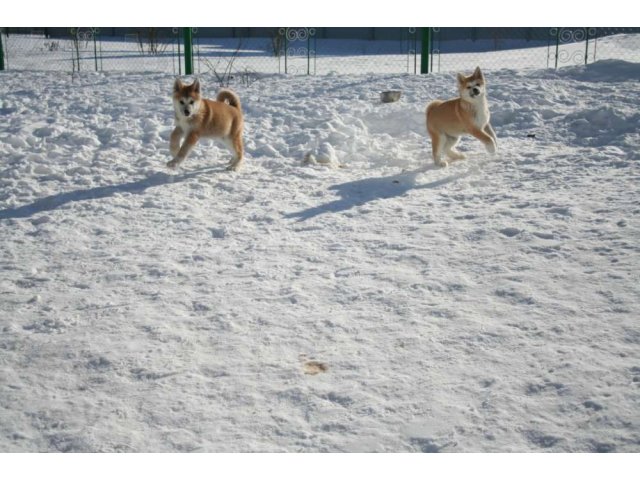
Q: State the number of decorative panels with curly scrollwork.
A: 3